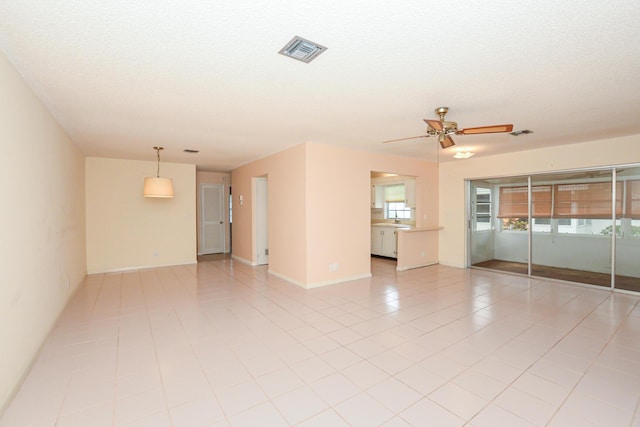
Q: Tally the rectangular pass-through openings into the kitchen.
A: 1